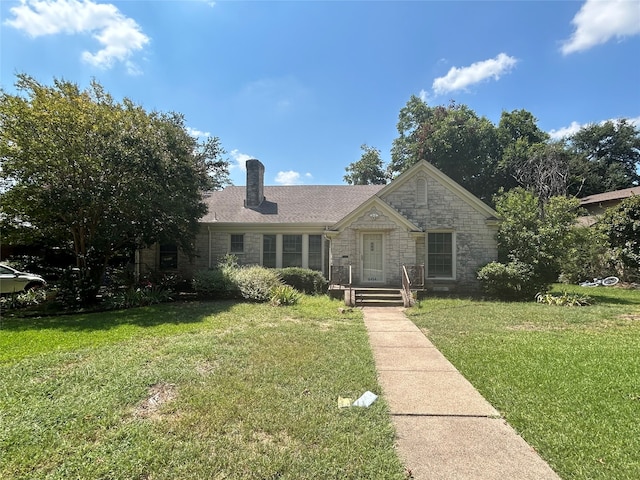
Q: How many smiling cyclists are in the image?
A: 0